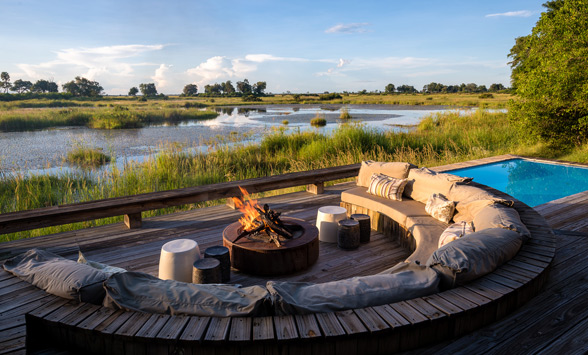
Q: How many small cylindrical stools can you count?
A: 6